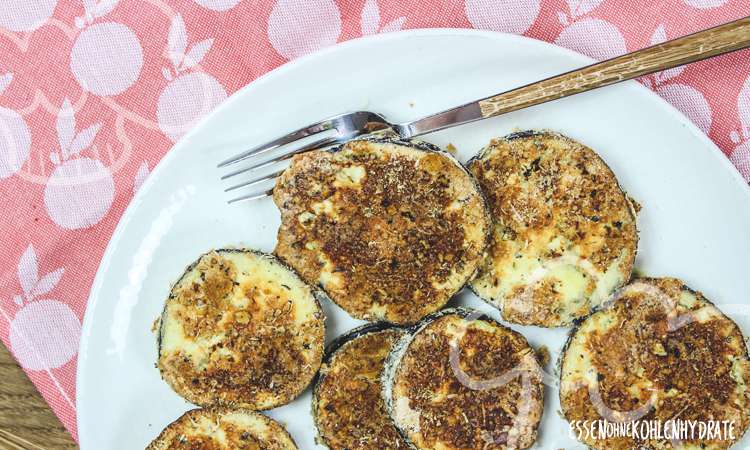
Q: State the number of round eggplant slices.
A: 7